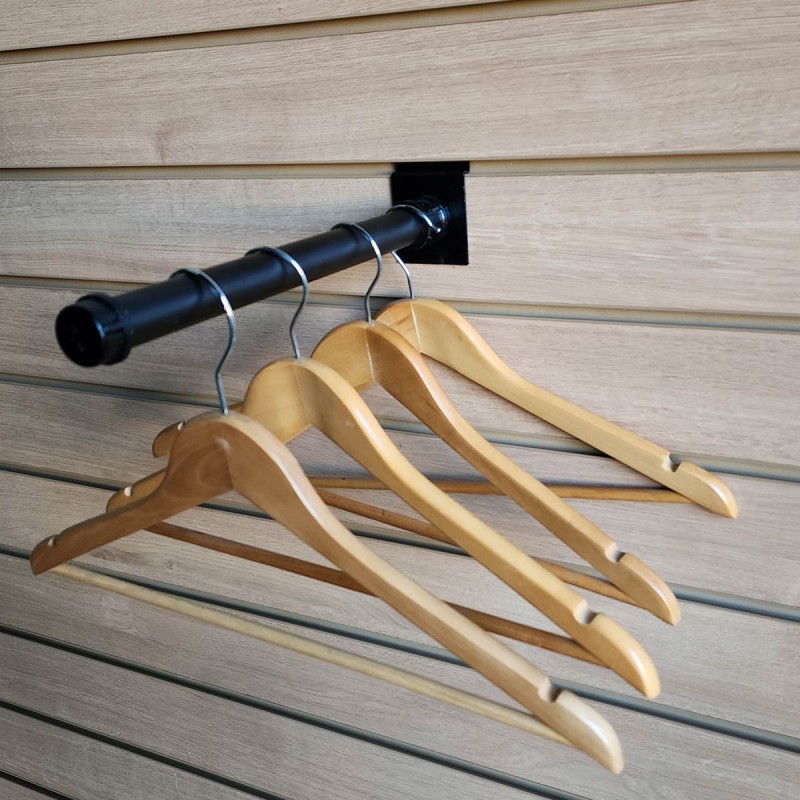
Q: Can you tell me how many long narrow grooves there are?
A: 9